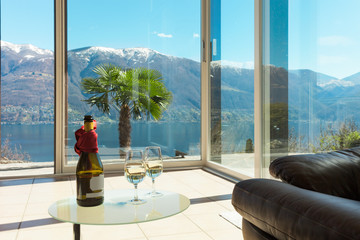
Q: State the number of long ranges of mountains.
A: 1